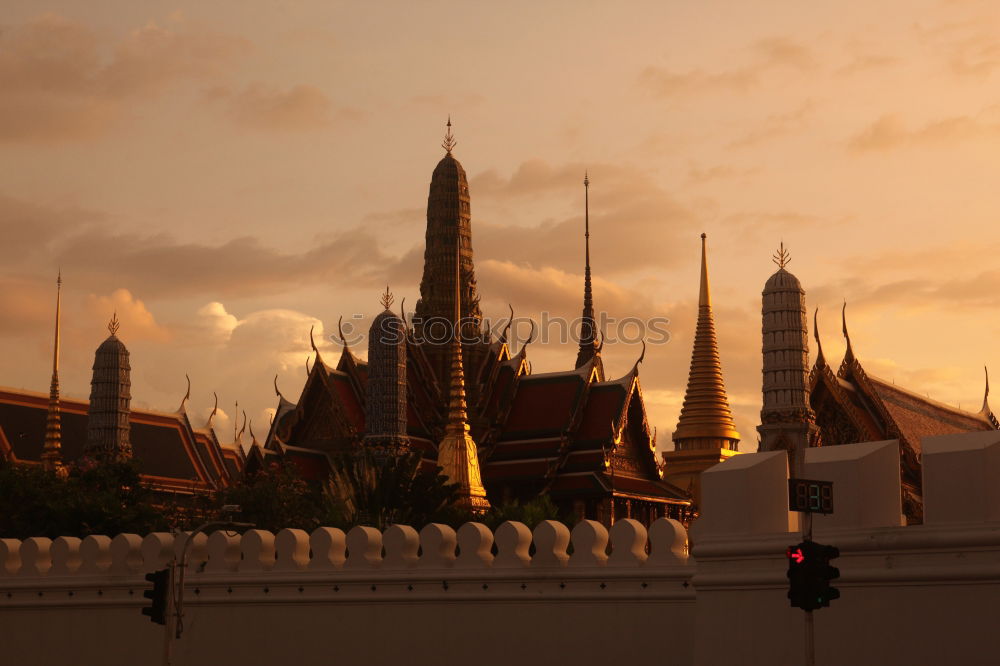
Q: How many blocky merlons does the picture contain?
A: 3